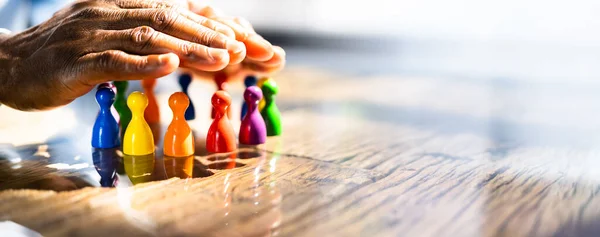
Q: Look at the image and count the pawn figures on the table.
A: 13